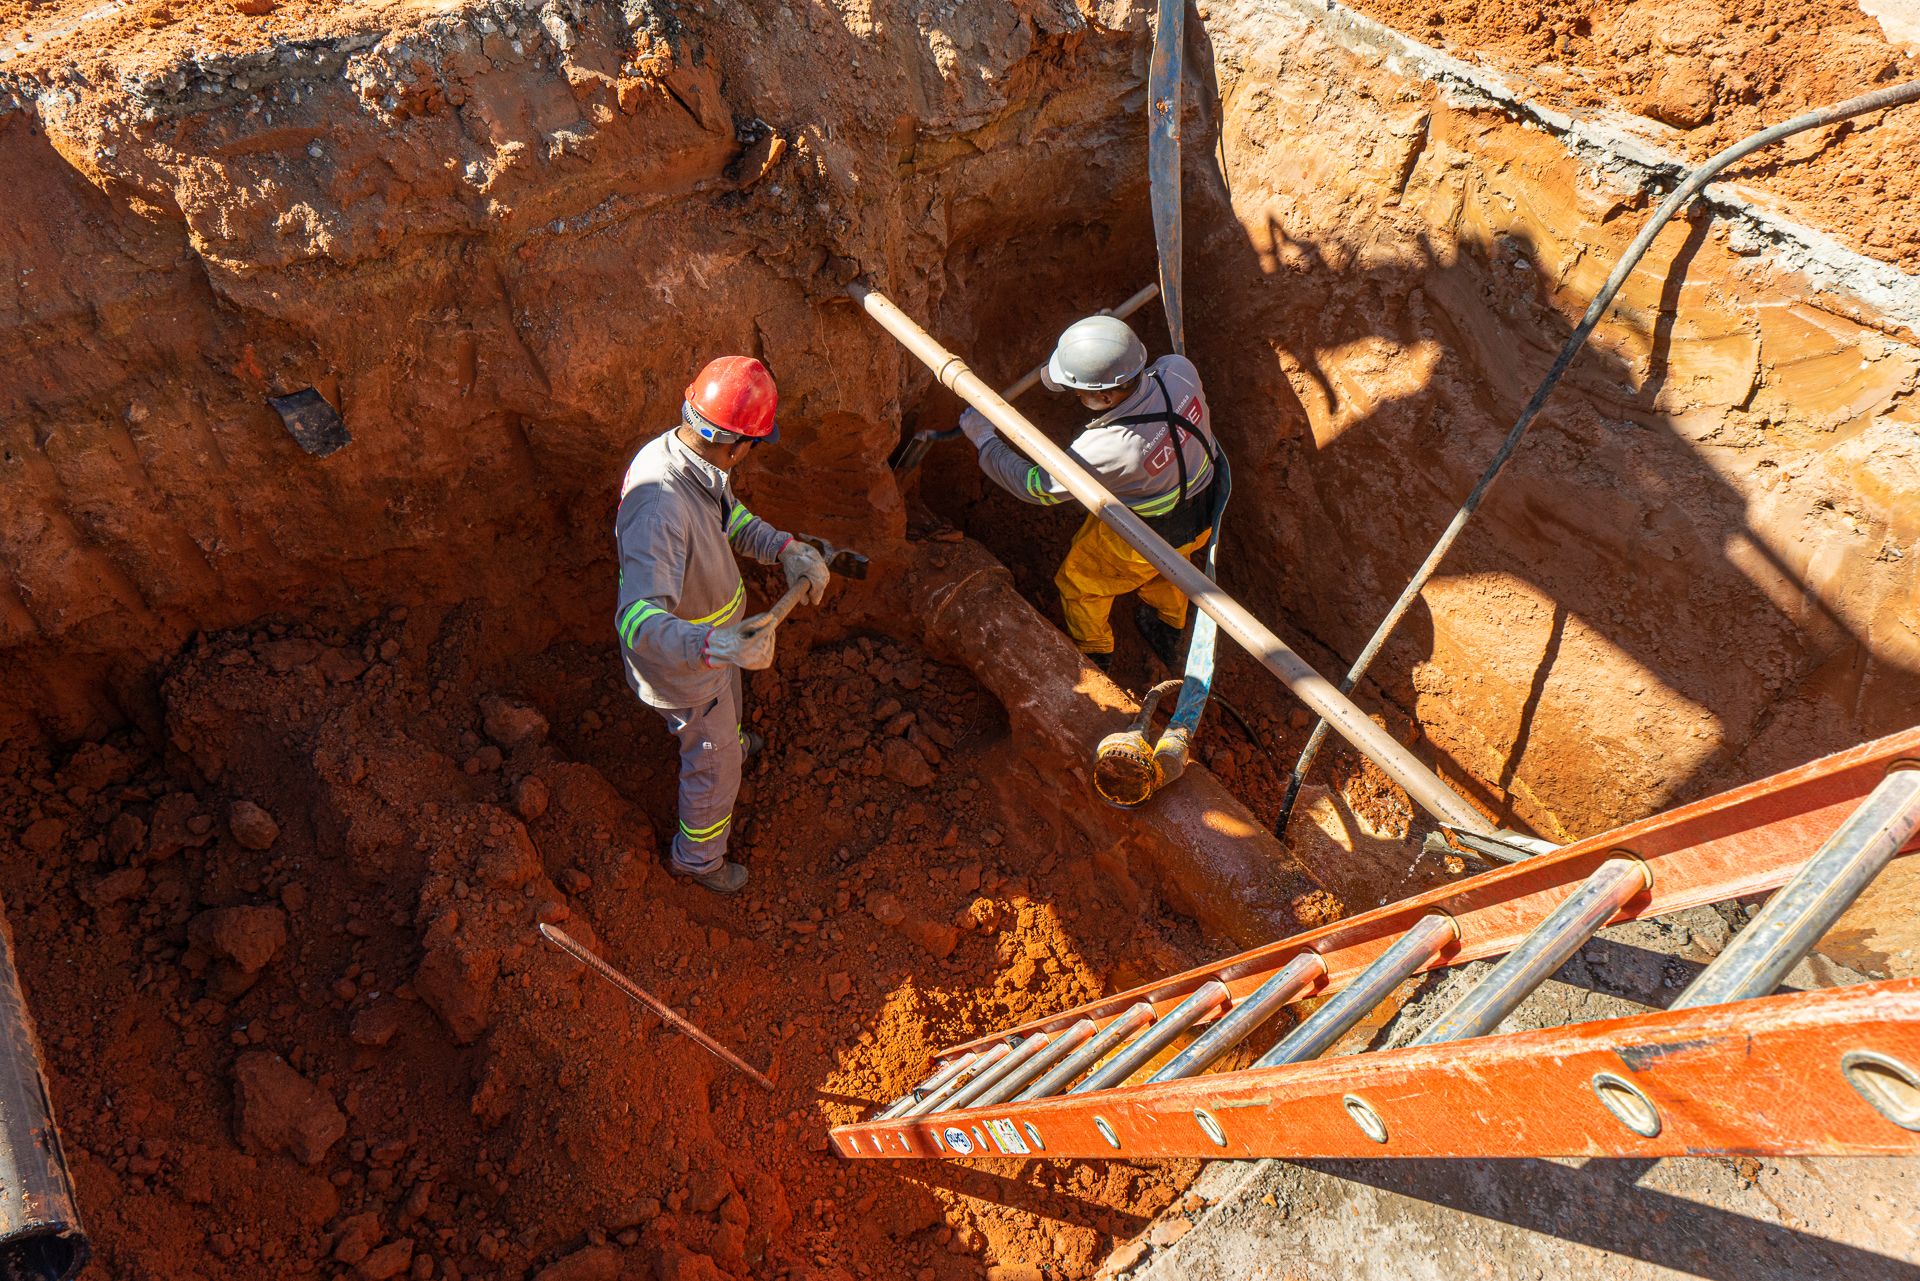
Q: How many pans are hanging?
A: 0